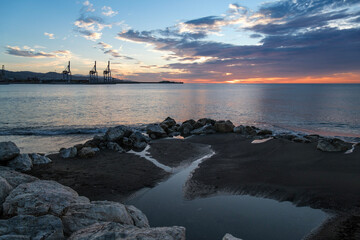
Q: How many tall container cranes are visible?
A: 3